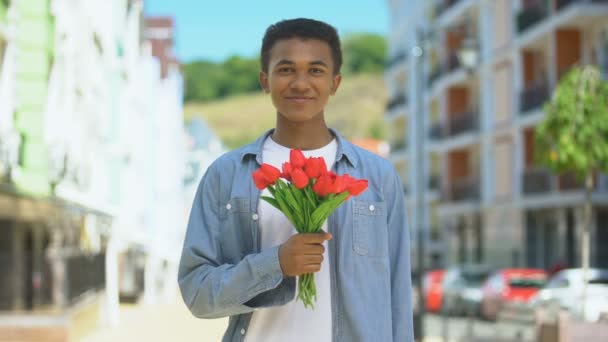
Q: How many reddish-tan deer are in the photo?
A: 0